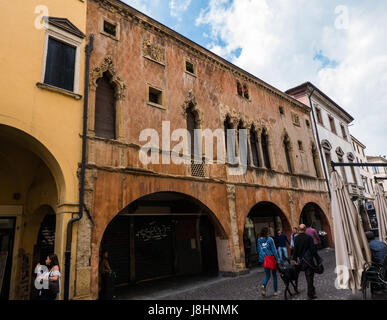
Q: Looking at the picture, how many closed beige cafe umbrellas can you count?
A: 2